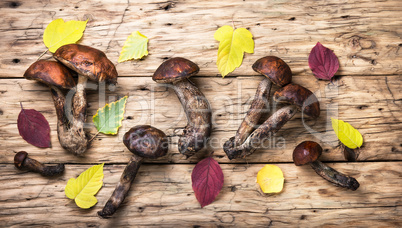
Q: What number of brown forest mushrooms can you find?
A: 8